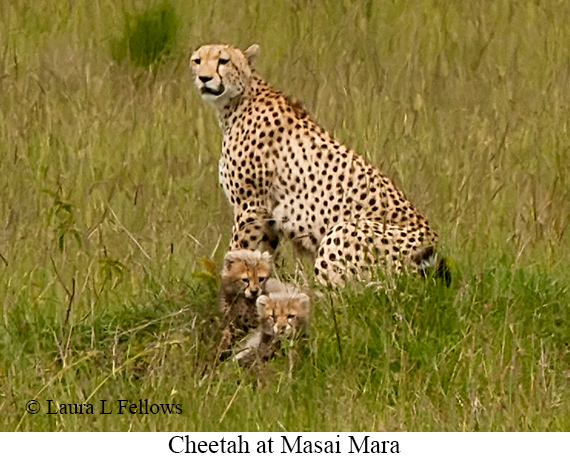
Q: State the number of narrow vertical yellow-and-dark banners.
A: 0